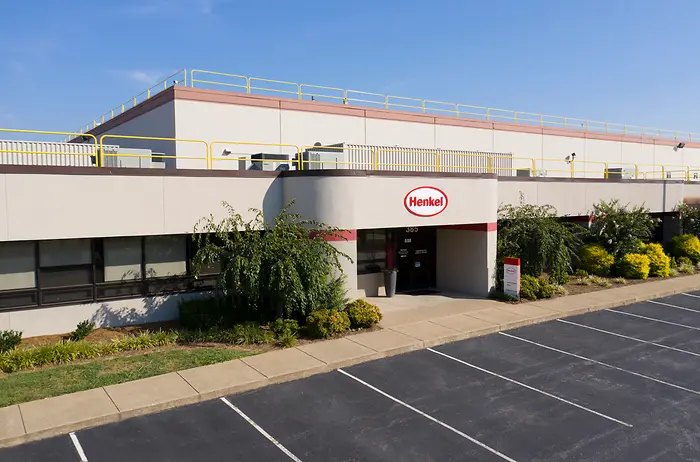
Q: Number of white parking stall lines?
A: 9